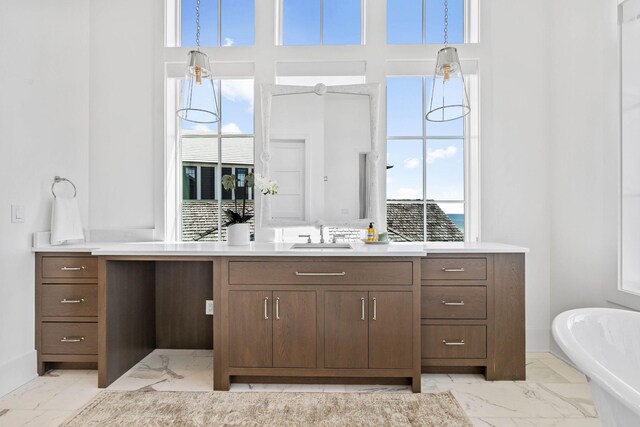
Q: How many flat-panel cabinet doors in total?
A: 4